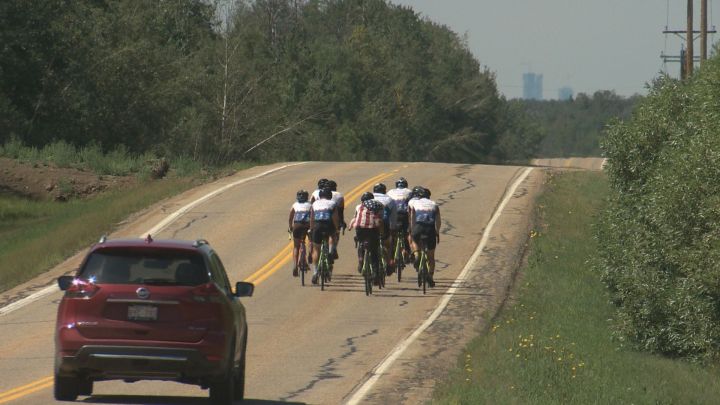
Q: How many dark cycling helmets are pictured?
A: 9